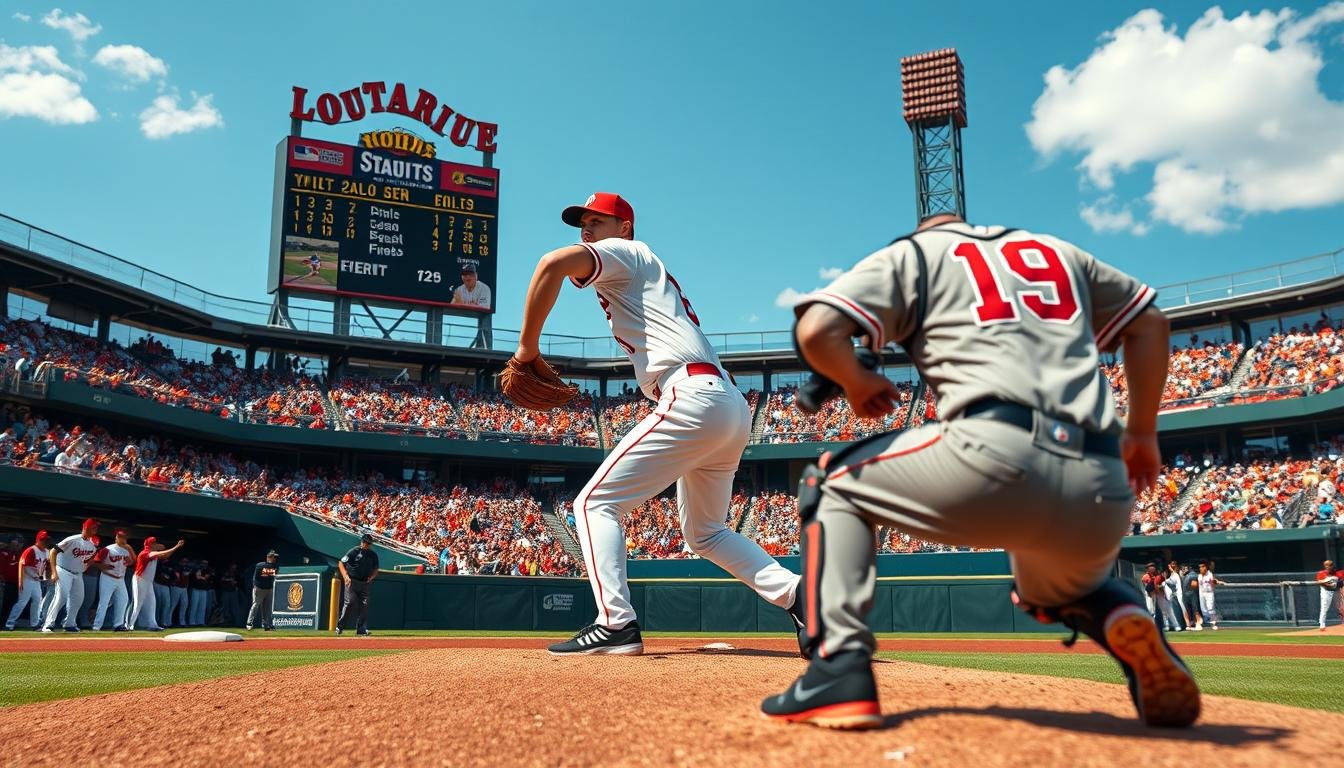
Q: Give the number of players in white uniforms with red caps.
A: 5